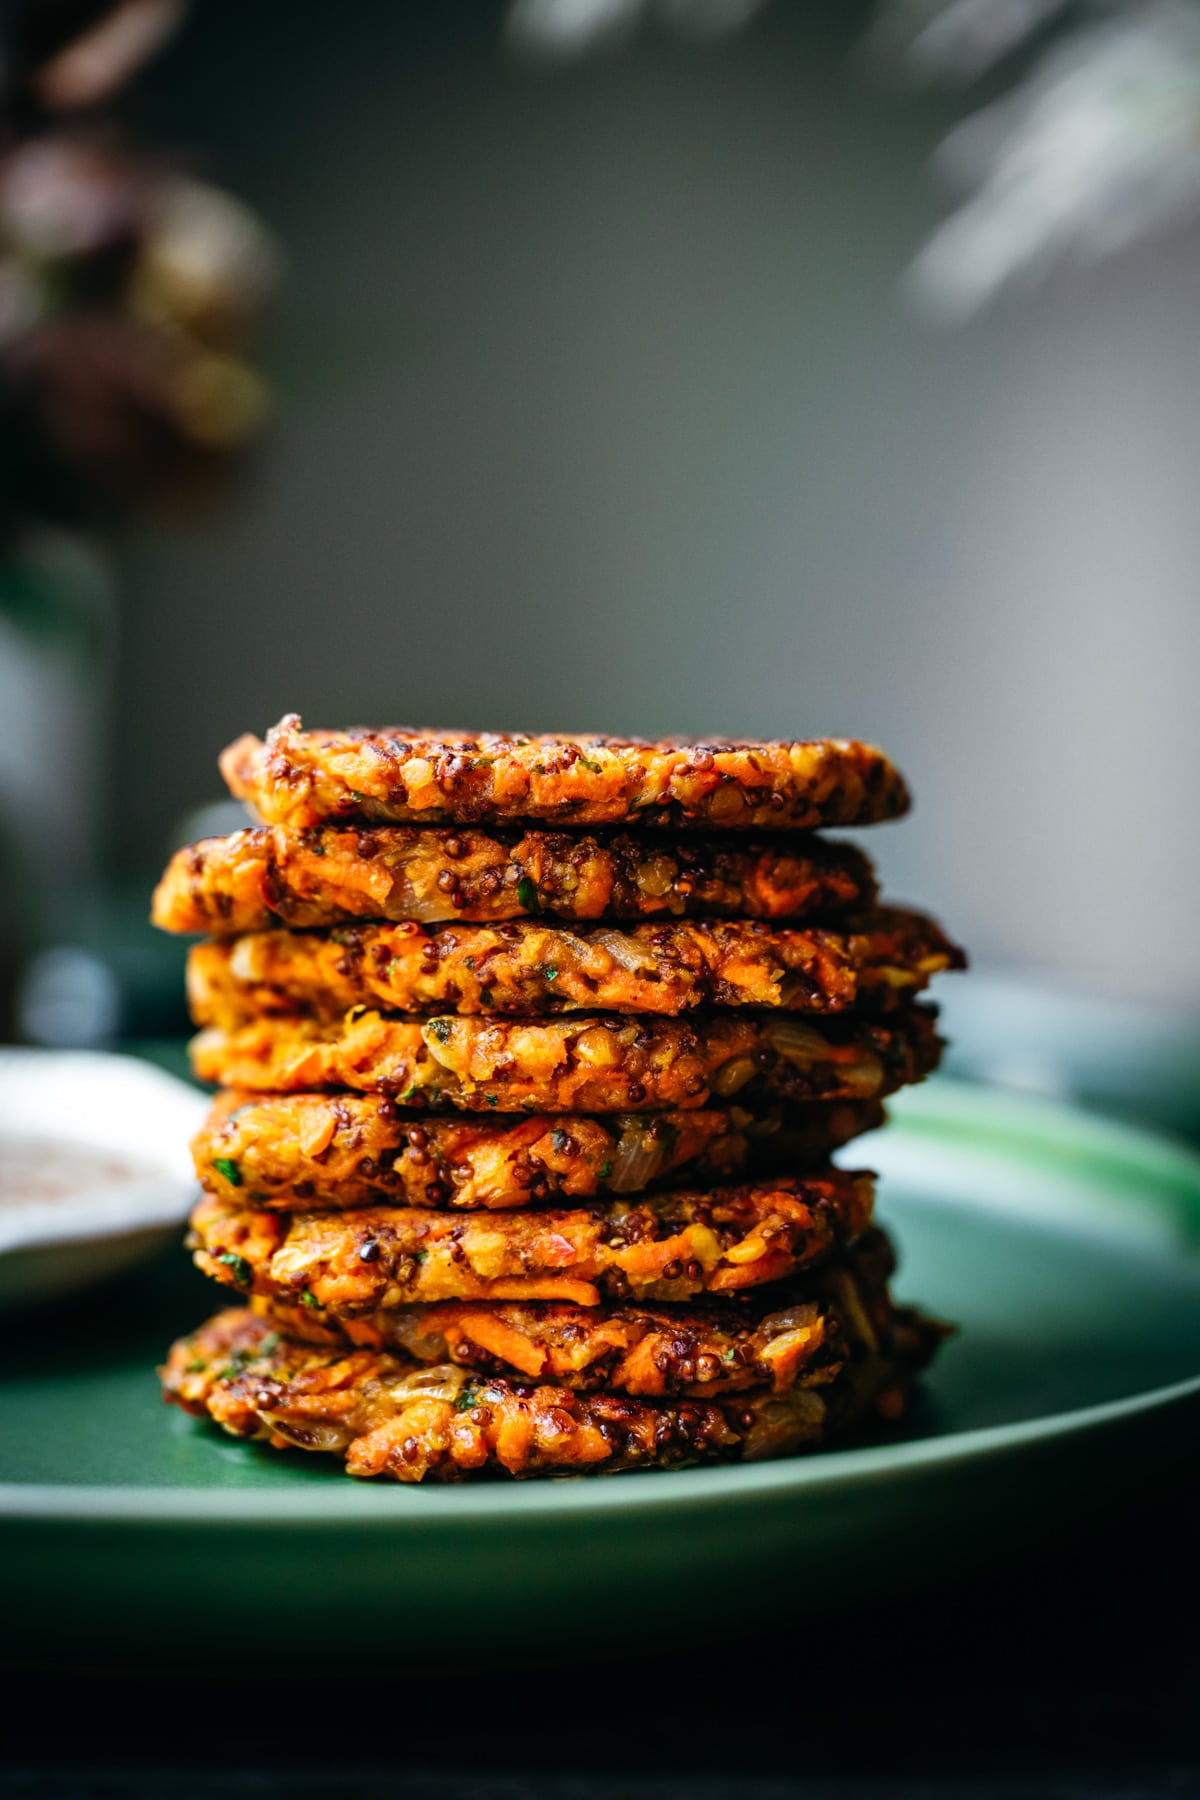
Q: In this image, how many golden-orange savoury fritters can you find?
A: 8